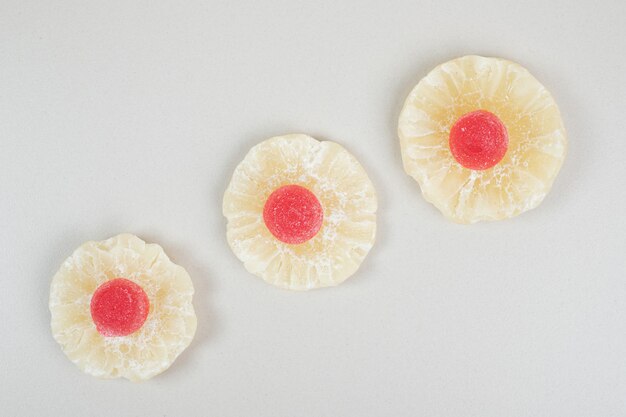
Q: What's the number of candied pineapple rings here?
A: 3